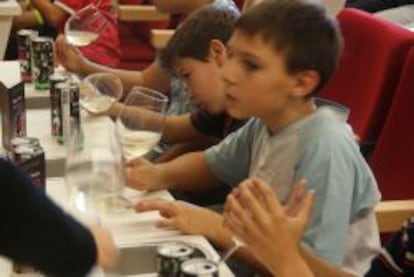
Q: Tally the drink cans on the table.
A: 8